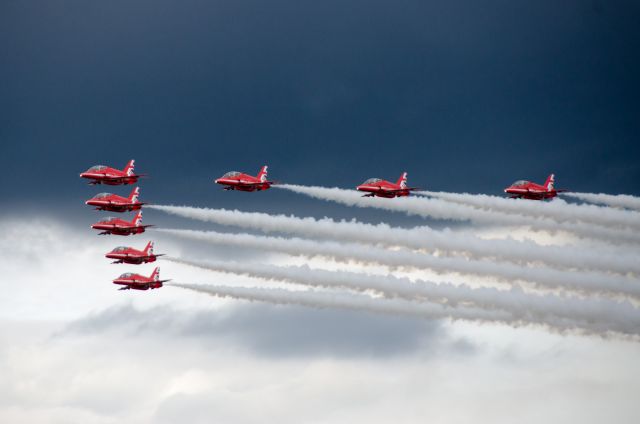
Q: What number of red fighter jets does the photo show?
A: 8